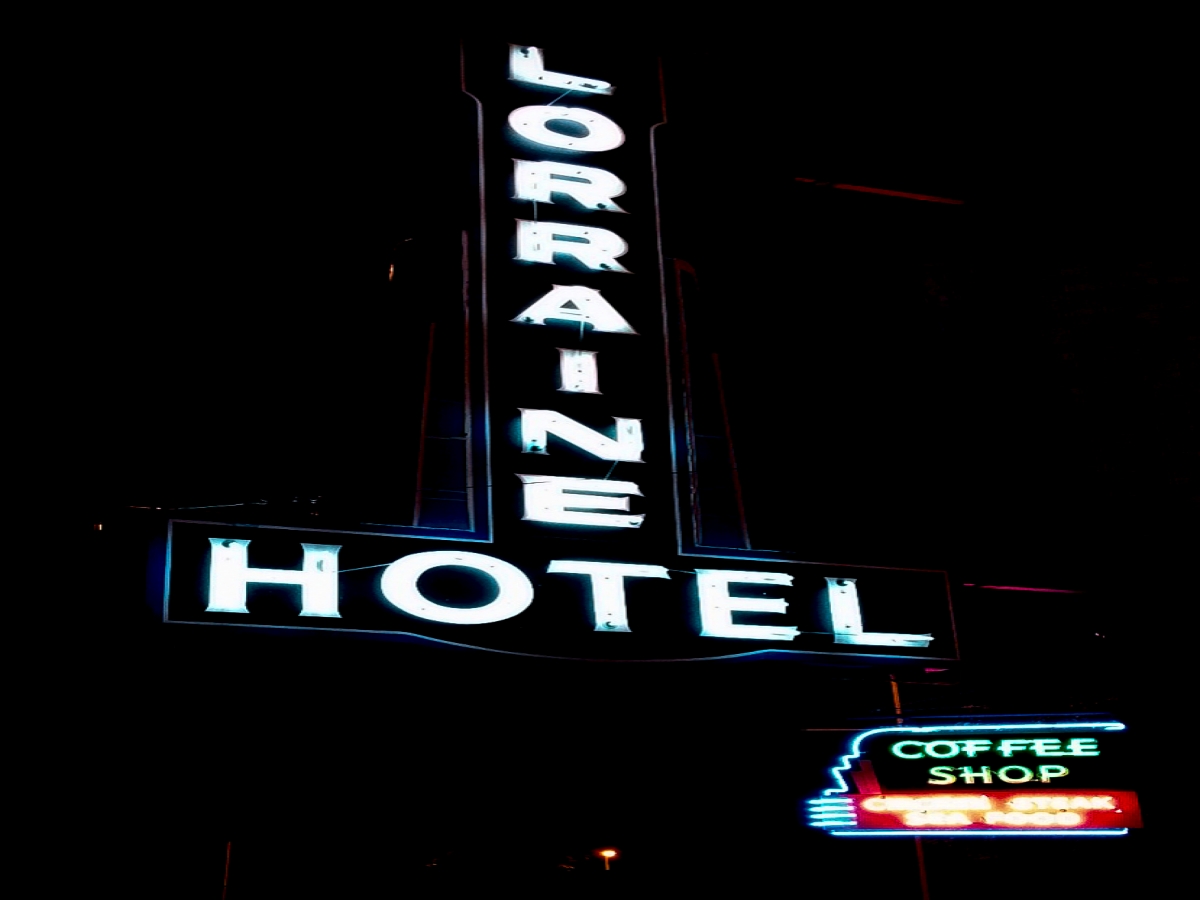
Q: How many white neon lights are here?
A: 13